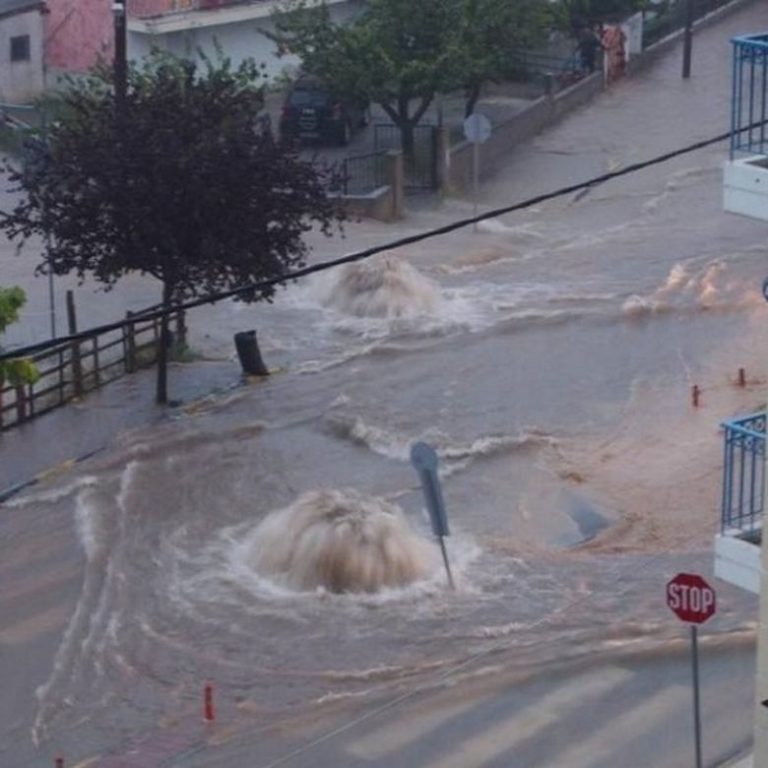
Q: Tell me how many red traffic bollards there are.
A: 4